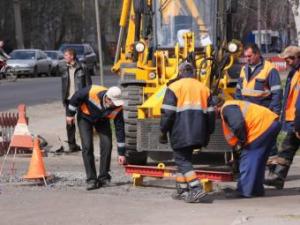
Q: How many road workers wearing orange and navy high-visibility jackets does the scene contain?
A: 5